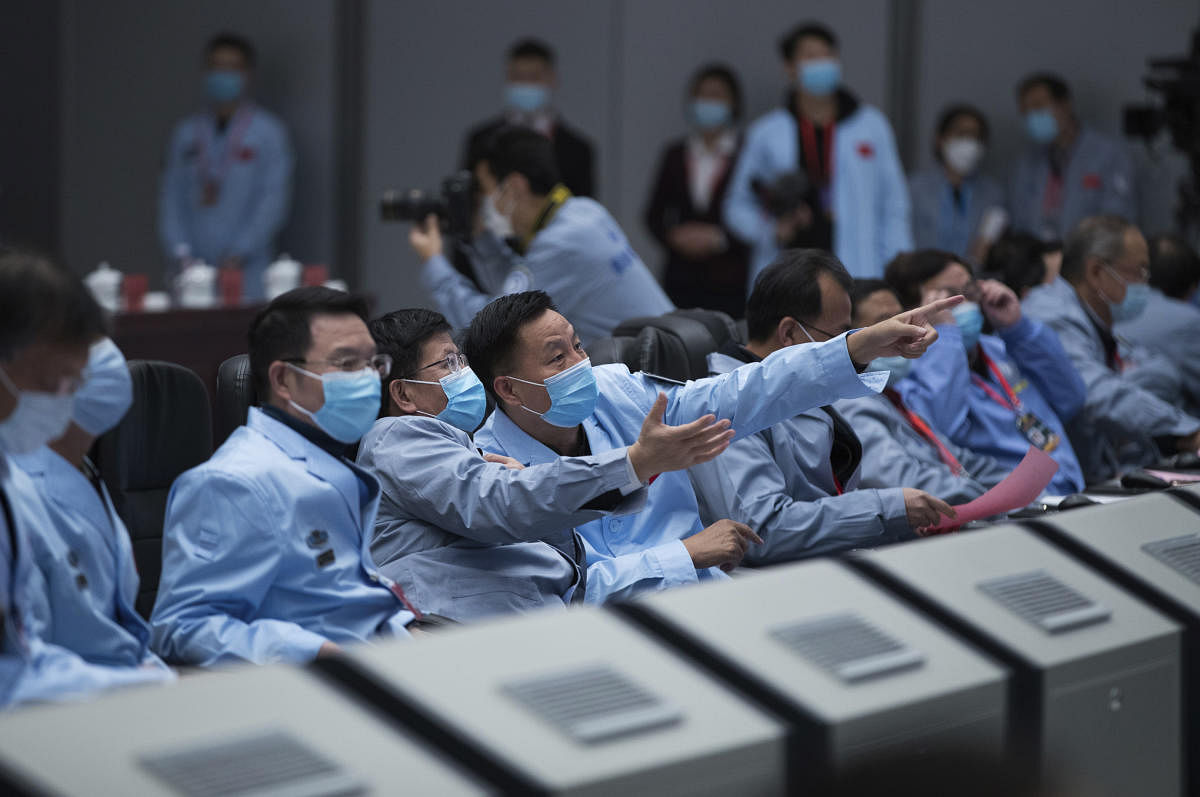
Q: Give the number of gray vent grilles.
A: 5